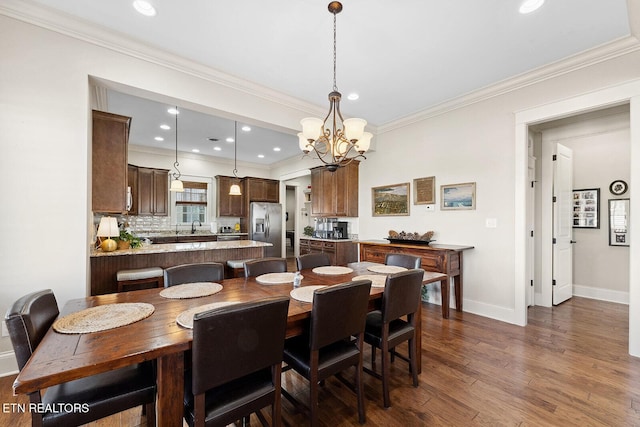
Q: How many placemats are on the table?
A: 8